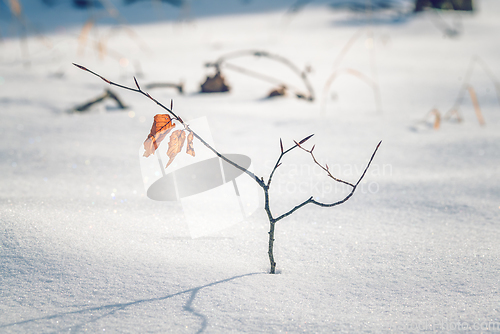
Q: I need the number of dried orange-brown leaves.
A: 3